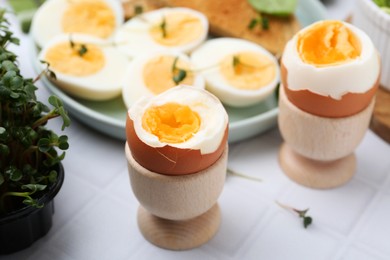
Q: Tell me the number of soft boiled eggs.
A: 2